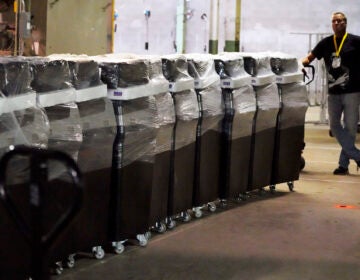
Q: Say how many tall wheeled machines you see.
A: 10